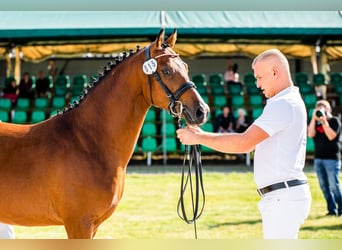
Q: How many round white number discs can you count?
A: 1